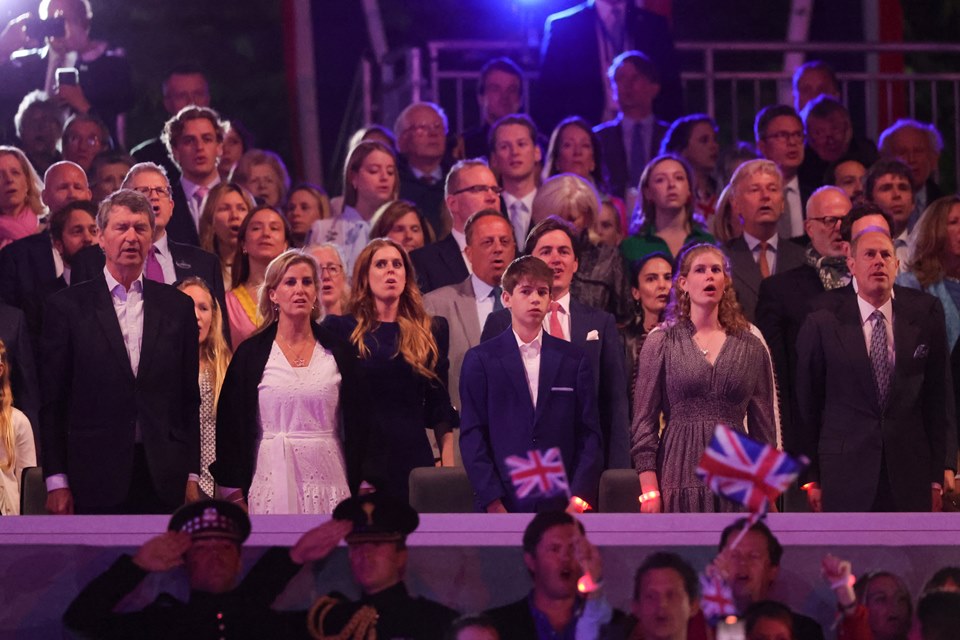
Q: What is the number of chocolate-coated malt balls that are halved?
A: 0